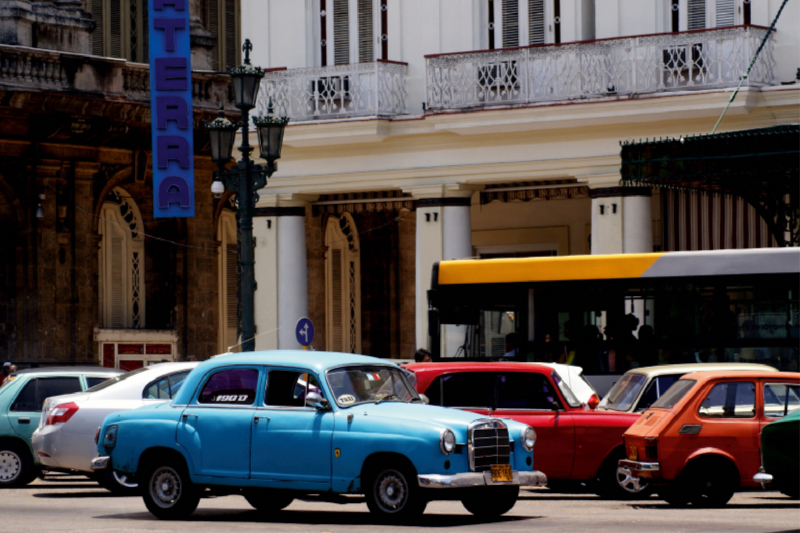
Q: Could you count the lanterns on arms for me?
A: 2